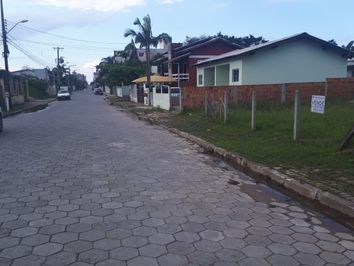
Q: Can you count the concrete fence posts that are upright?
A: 4